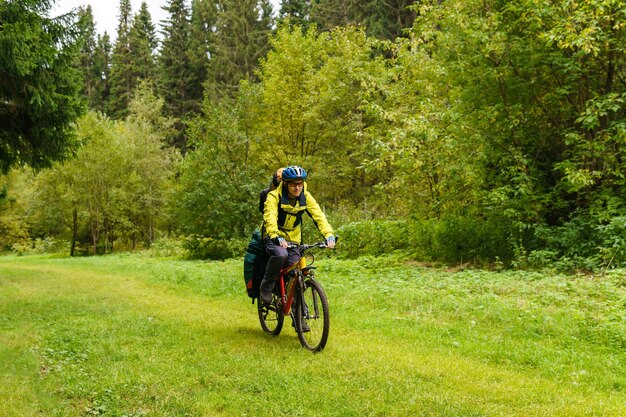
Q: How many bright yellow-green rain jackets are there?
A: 1